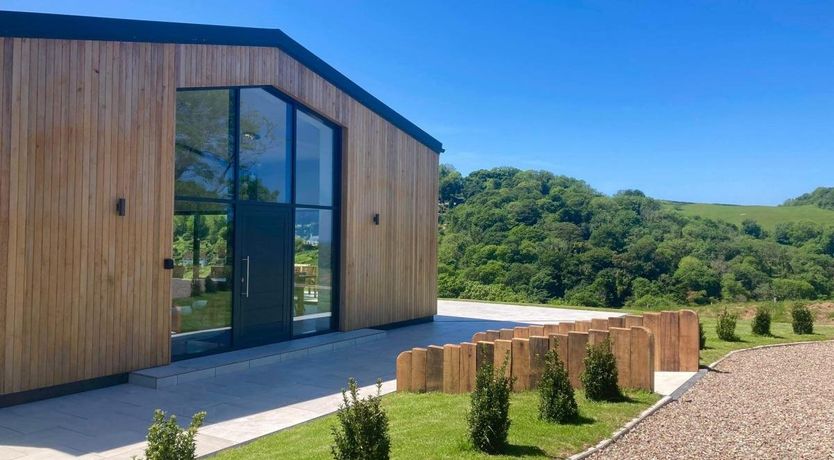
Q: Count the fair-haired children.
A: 0